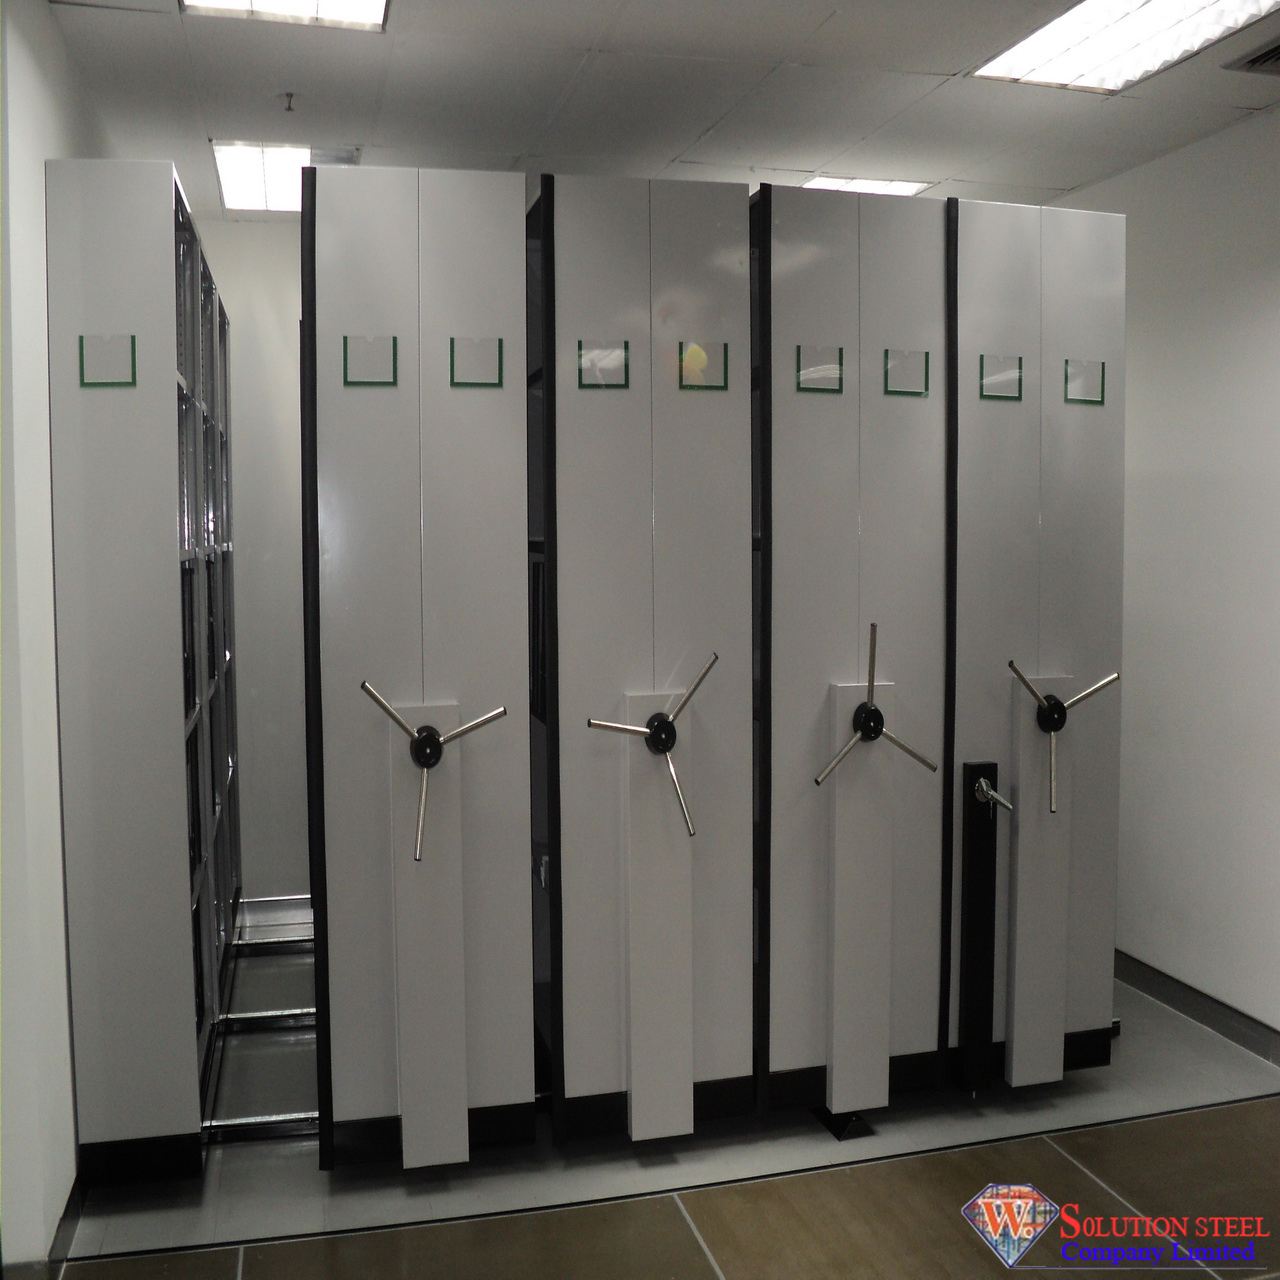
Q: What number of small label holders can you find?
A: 9